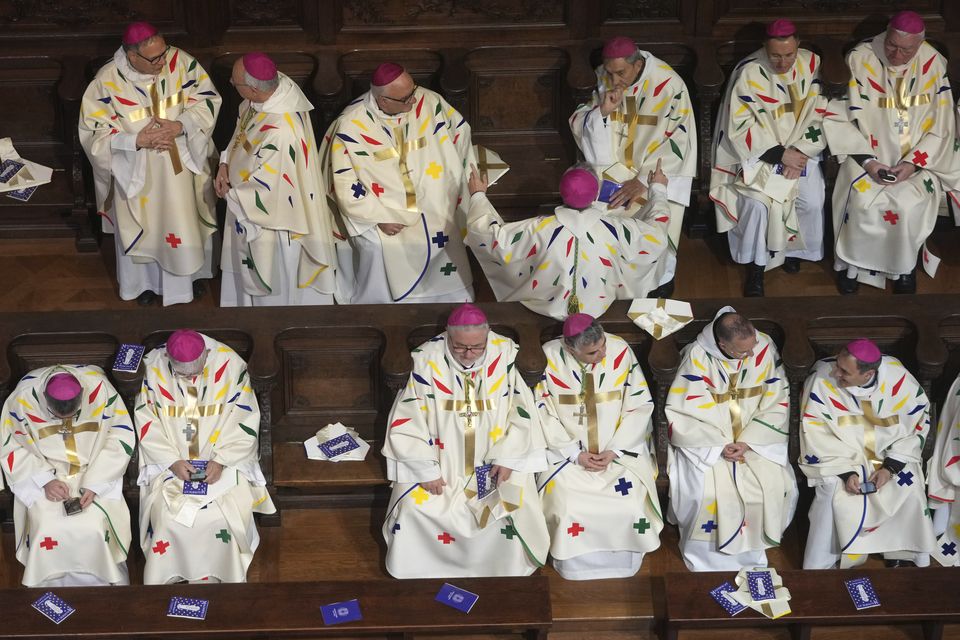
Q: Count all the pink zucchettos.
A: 12